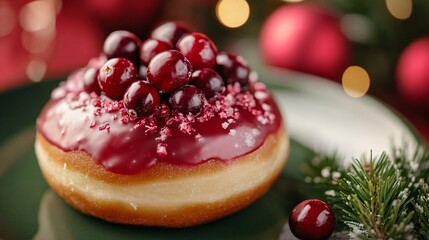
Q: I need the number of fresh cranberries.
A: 12